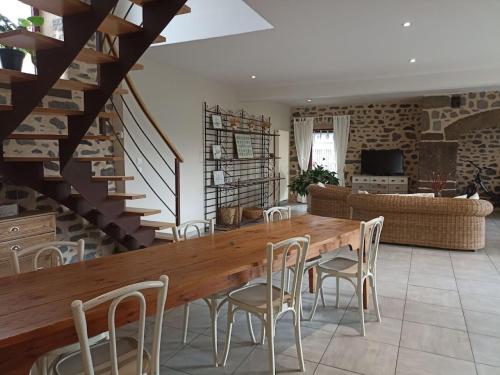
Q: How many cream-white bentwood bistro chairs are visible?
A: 6